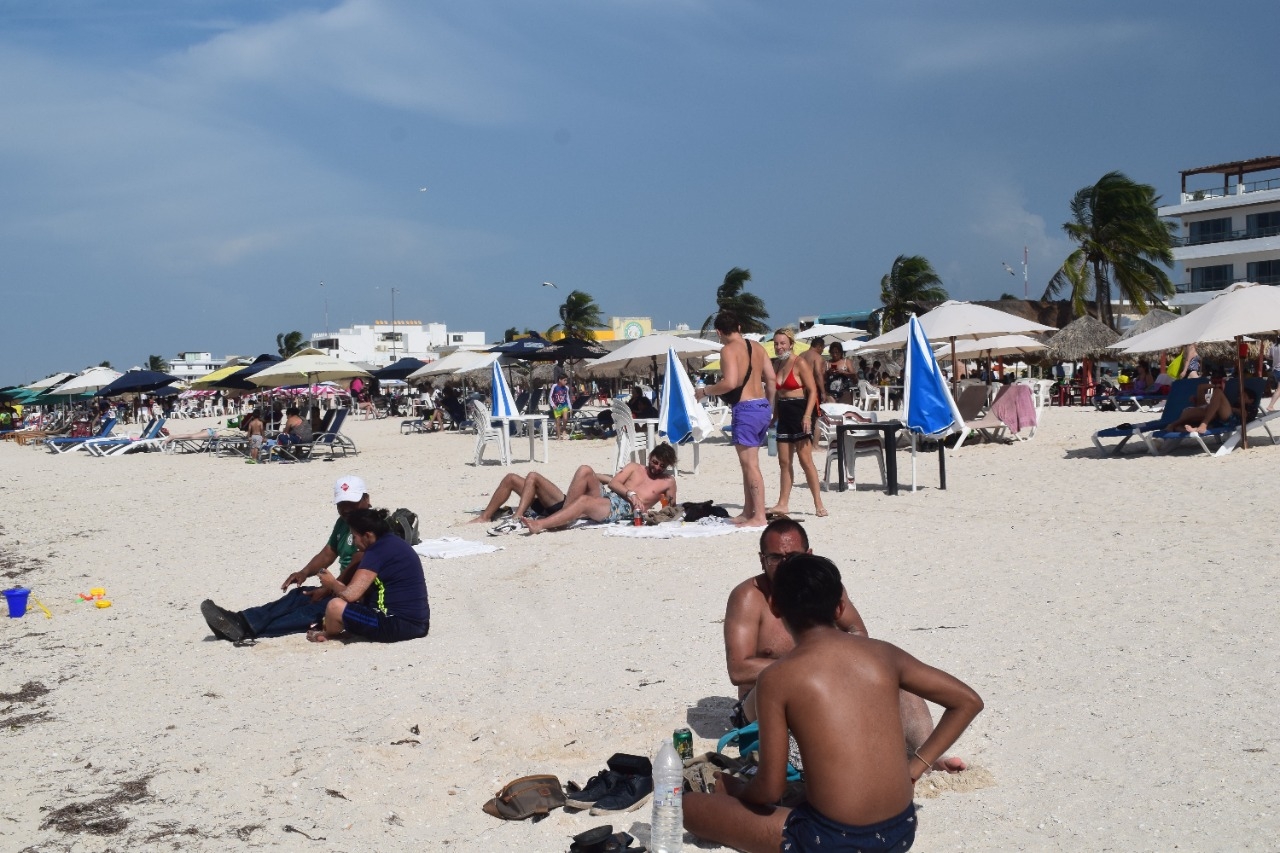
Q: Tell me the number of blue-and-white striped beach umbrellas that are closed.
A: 3